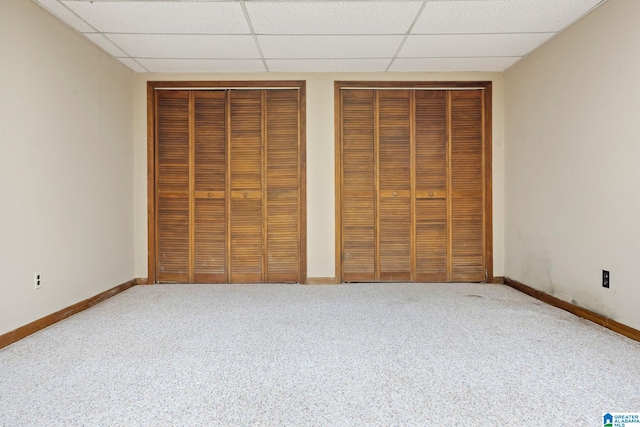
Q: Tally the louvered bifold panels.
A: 8